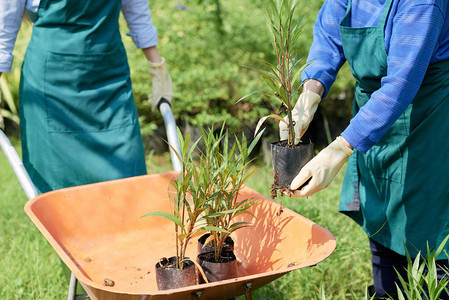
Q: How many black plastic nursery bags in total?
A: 4